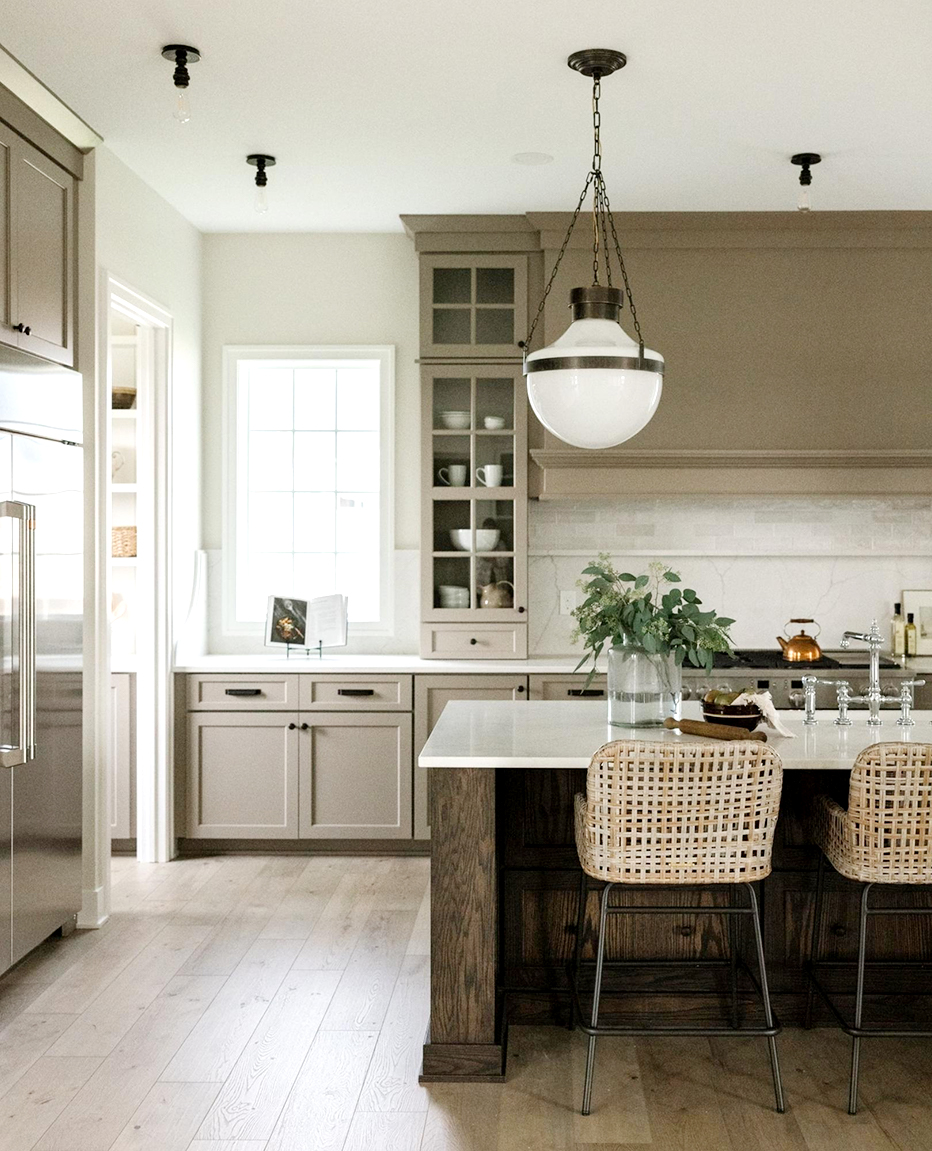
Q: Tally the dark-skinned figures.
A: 0